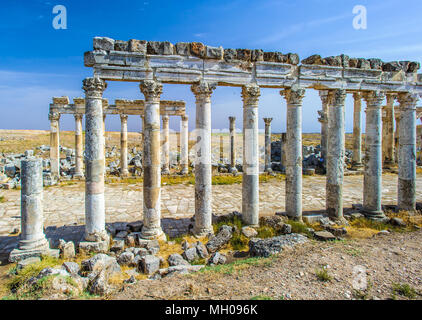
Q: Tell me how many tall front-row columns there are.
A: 8